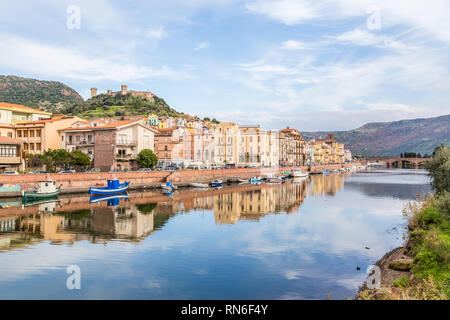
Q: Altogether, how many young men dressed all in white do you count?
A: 0